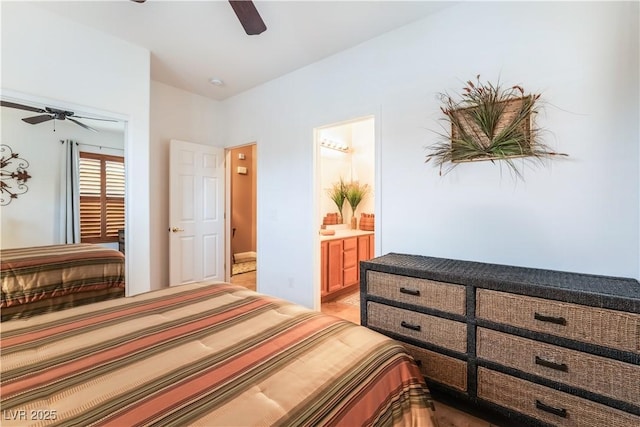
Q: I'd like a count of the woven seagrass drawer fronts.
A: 6